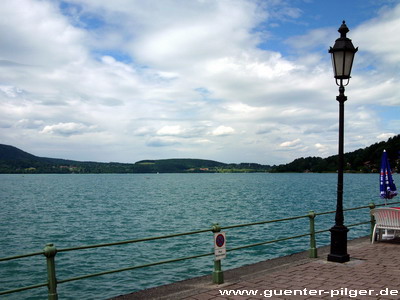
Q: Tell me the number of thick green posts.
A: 4